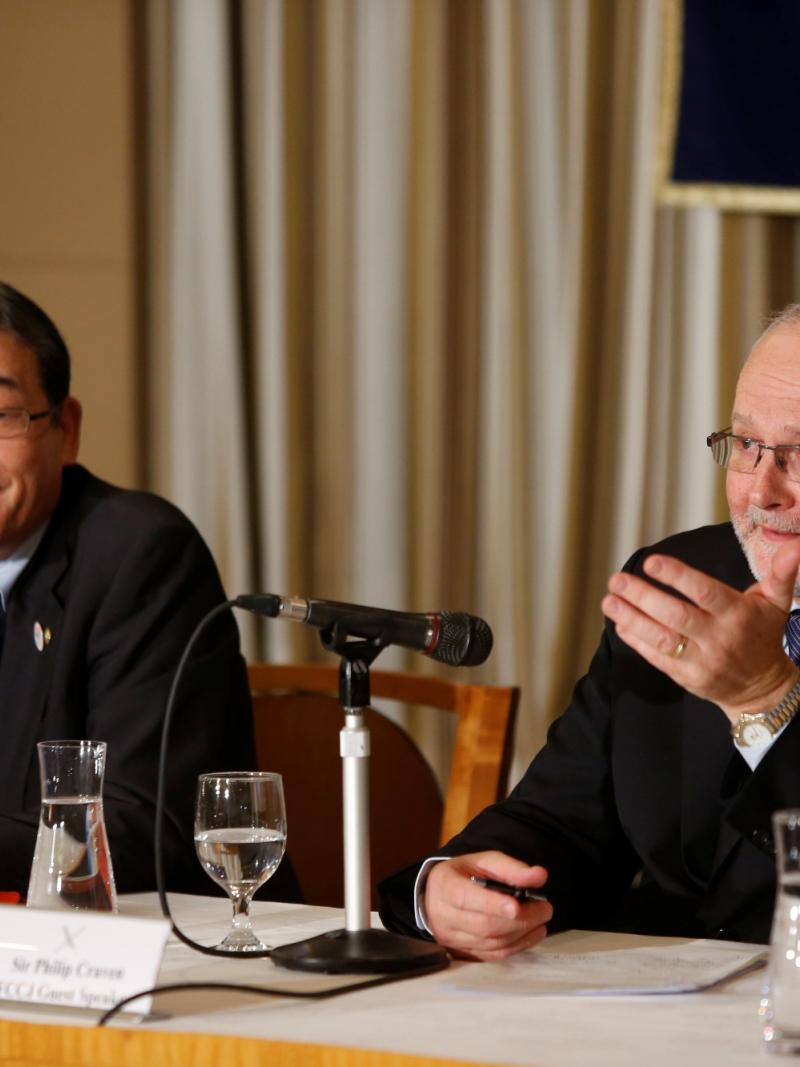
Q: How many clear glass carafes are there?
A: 2